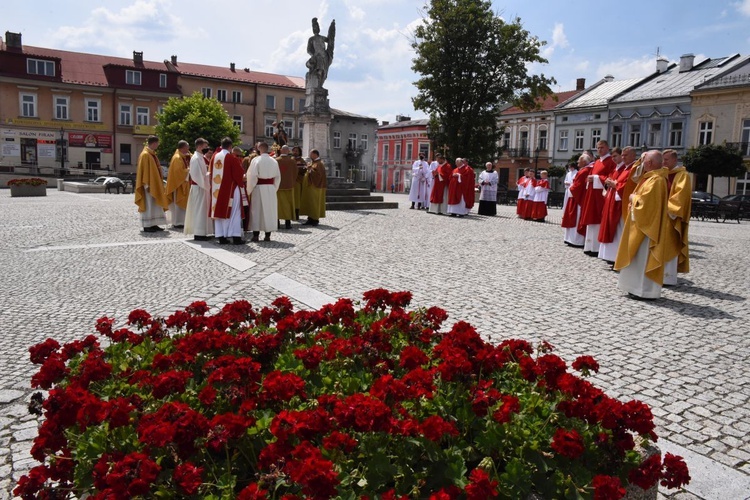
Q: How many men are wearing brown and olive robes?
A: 3